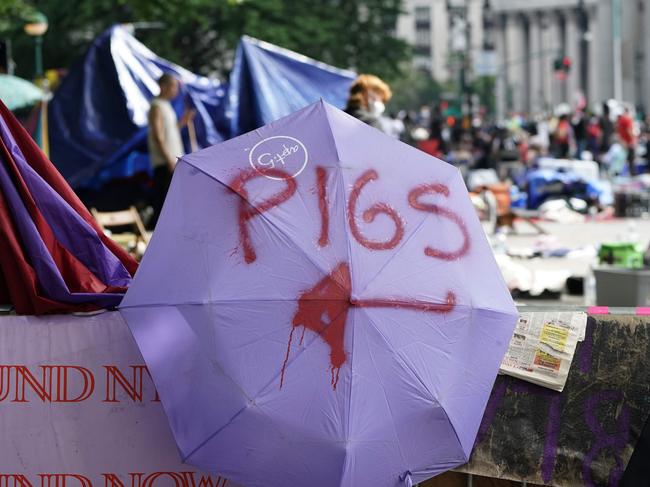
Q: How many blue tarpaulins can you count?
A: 2